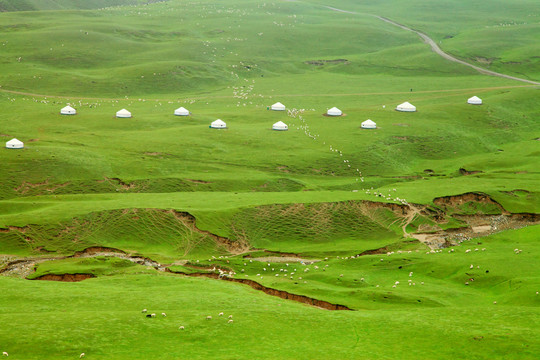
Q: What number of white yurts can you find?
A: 11